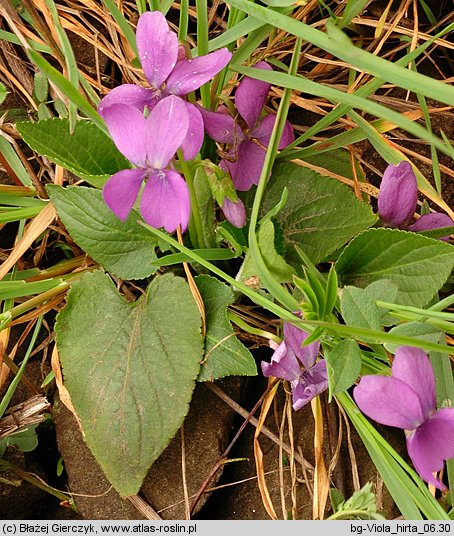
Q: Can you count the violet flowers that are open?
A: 6